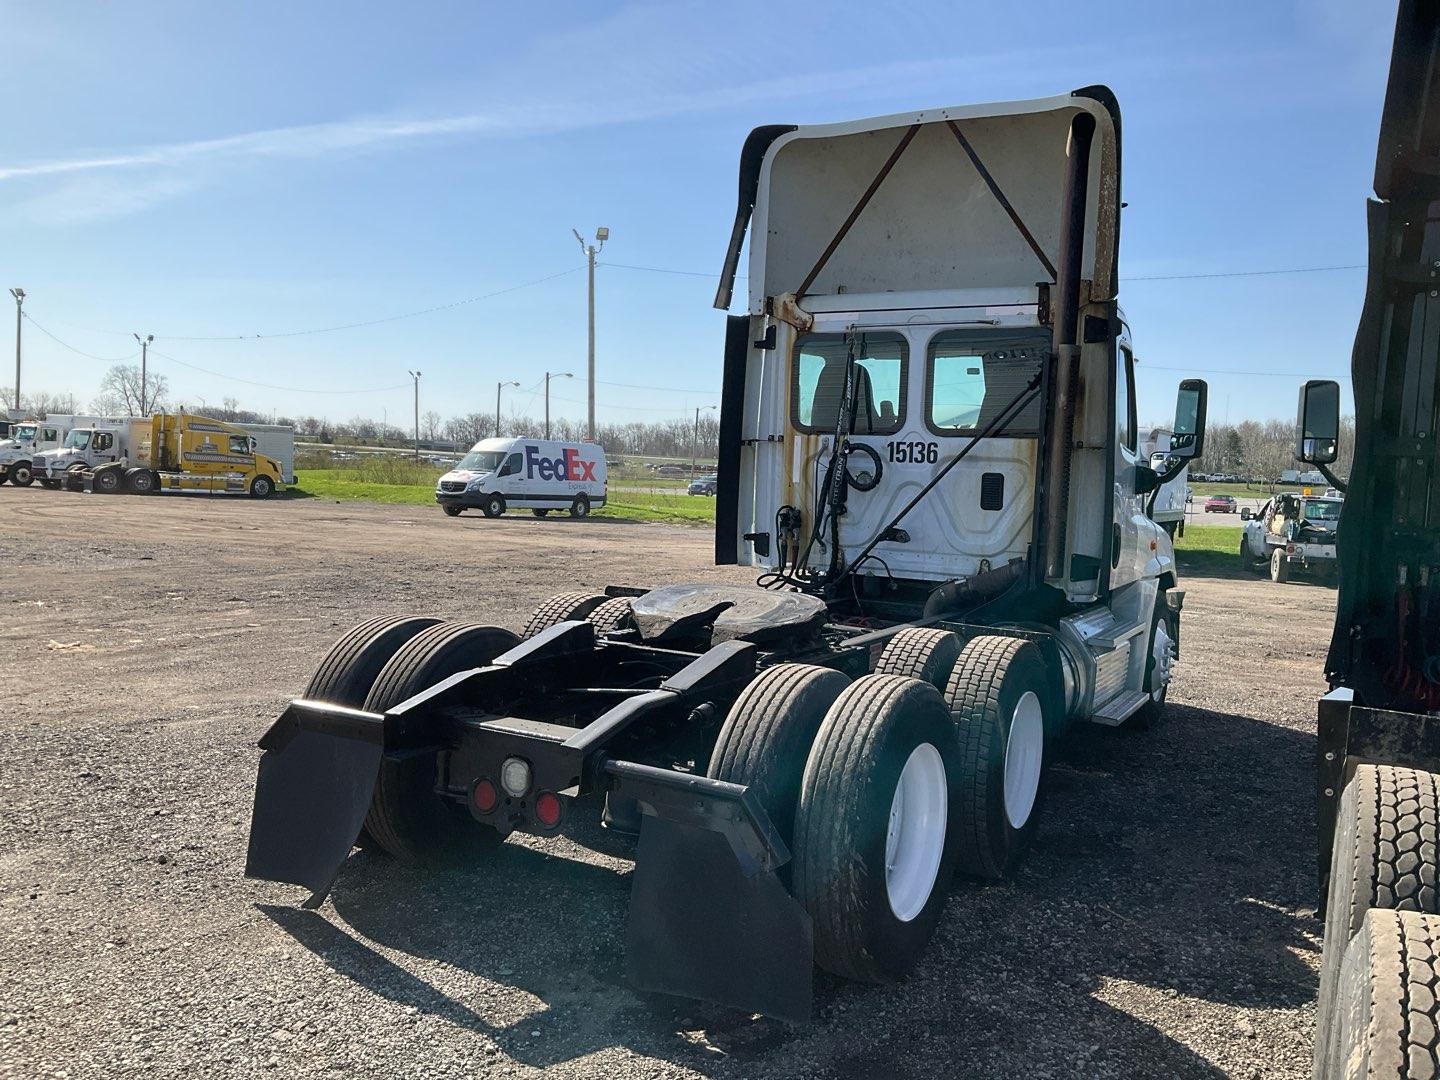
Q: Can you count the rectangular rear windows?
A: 2